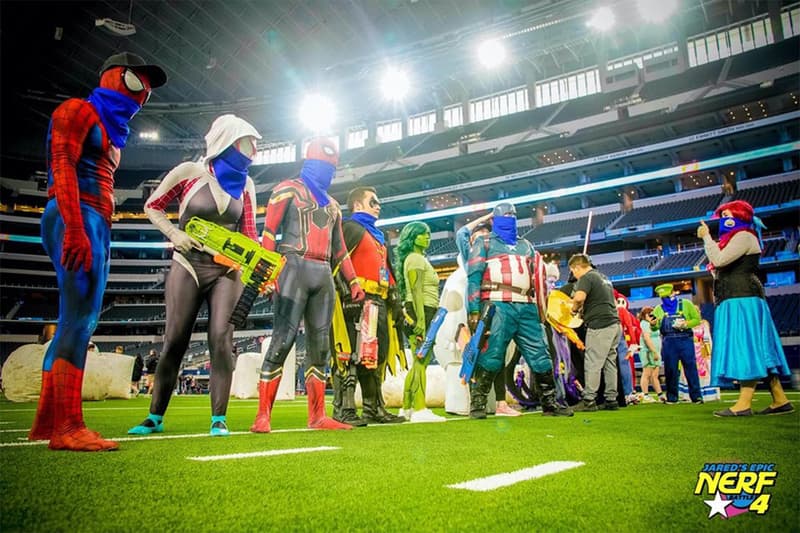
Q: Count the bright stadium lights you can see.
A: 5